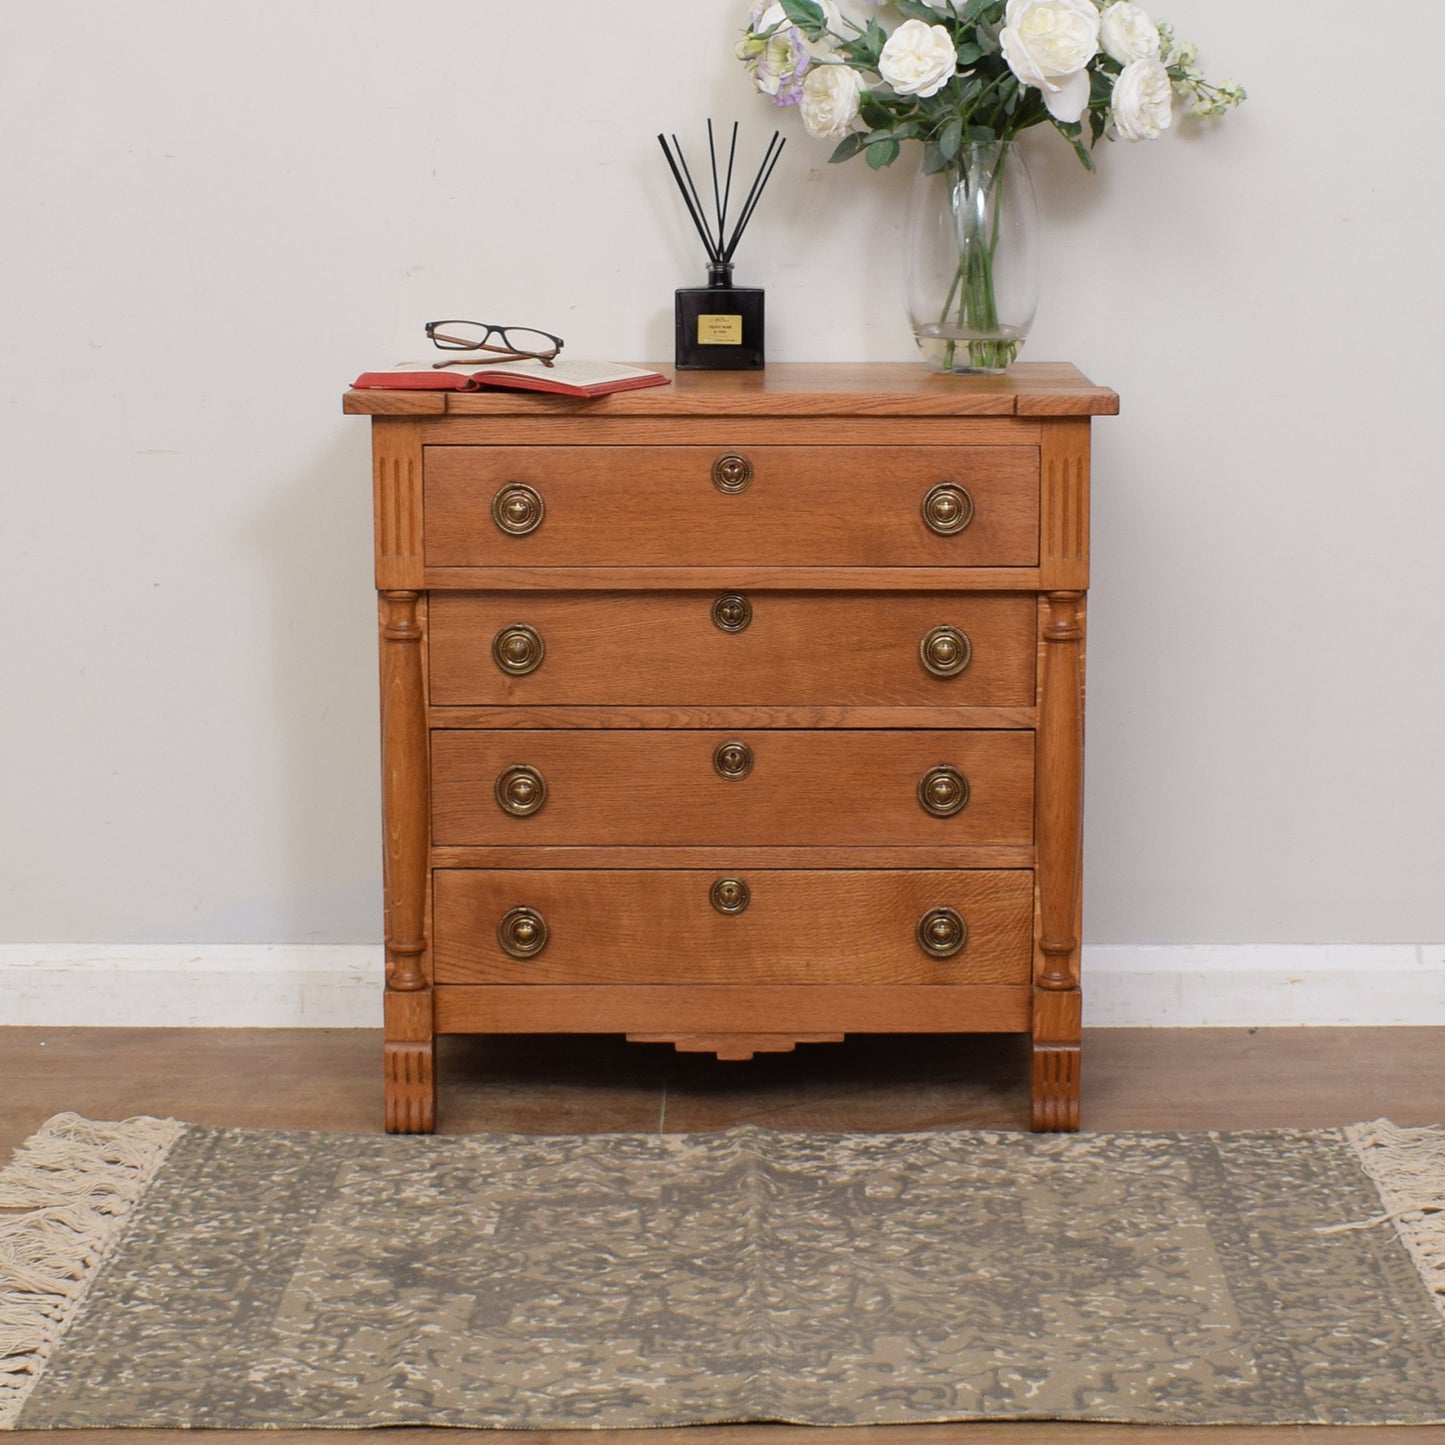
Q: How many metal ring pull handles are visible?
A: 8